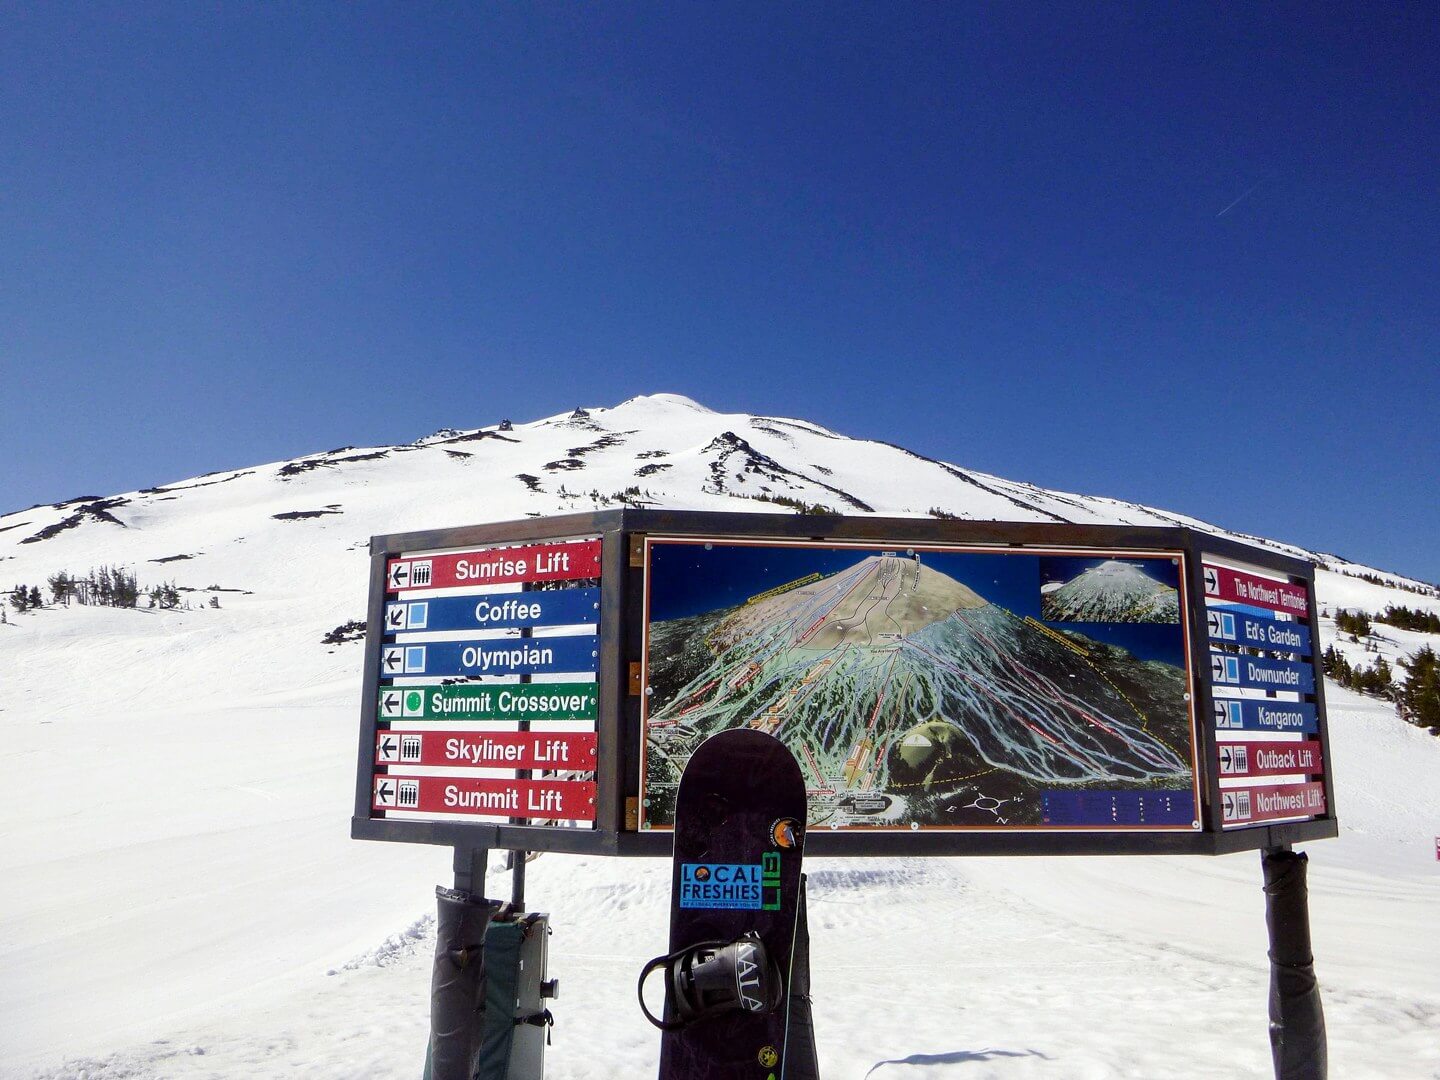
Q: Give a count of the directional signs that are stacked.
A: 12